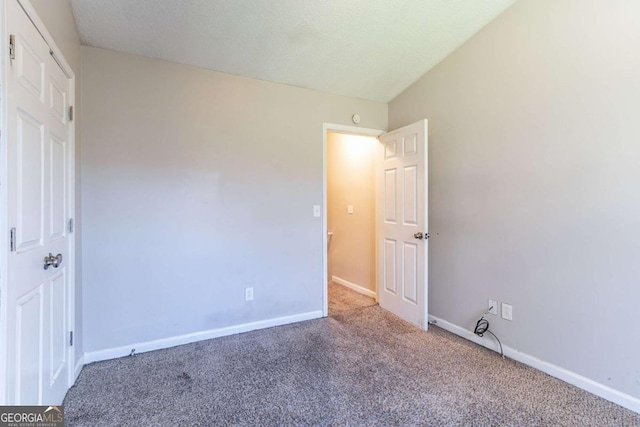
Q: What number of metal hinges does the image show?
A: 5